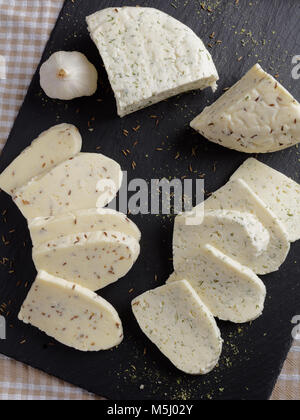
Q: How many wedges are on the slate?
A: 2